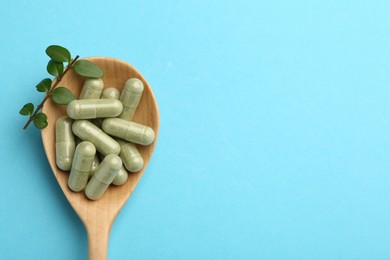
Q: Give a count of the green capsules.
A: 12